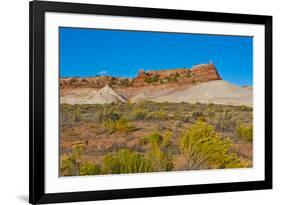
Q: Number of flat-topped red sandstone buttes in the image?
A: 1